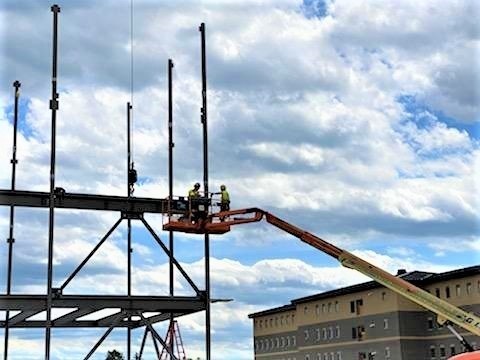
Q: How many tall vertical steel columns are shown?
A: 5